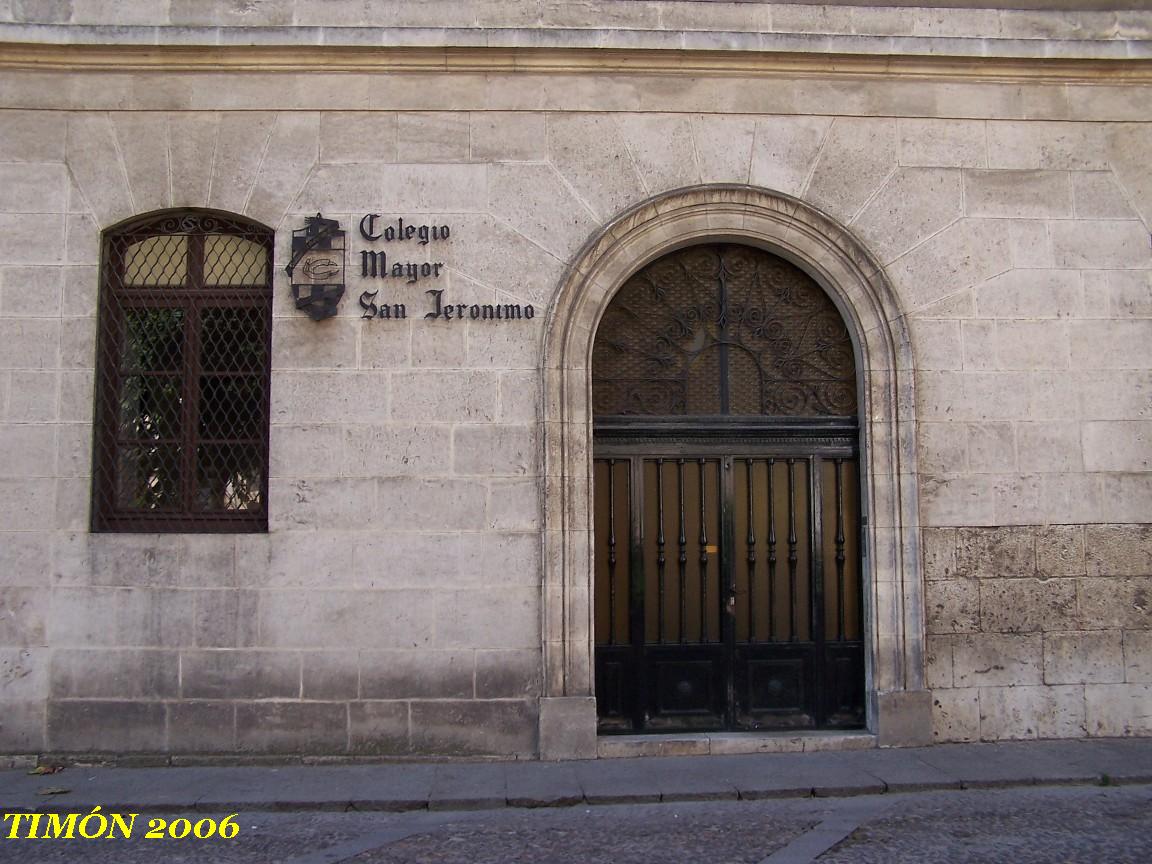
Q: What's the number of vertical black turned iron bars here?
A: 8